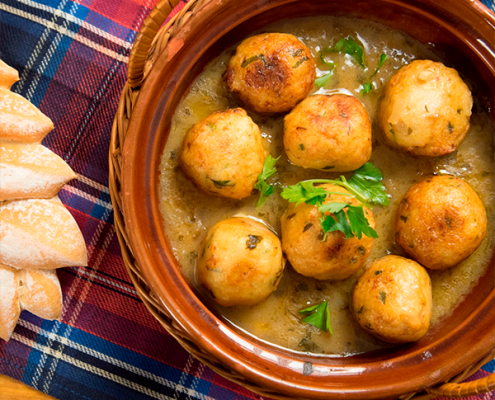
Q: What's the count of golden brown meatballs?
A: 8